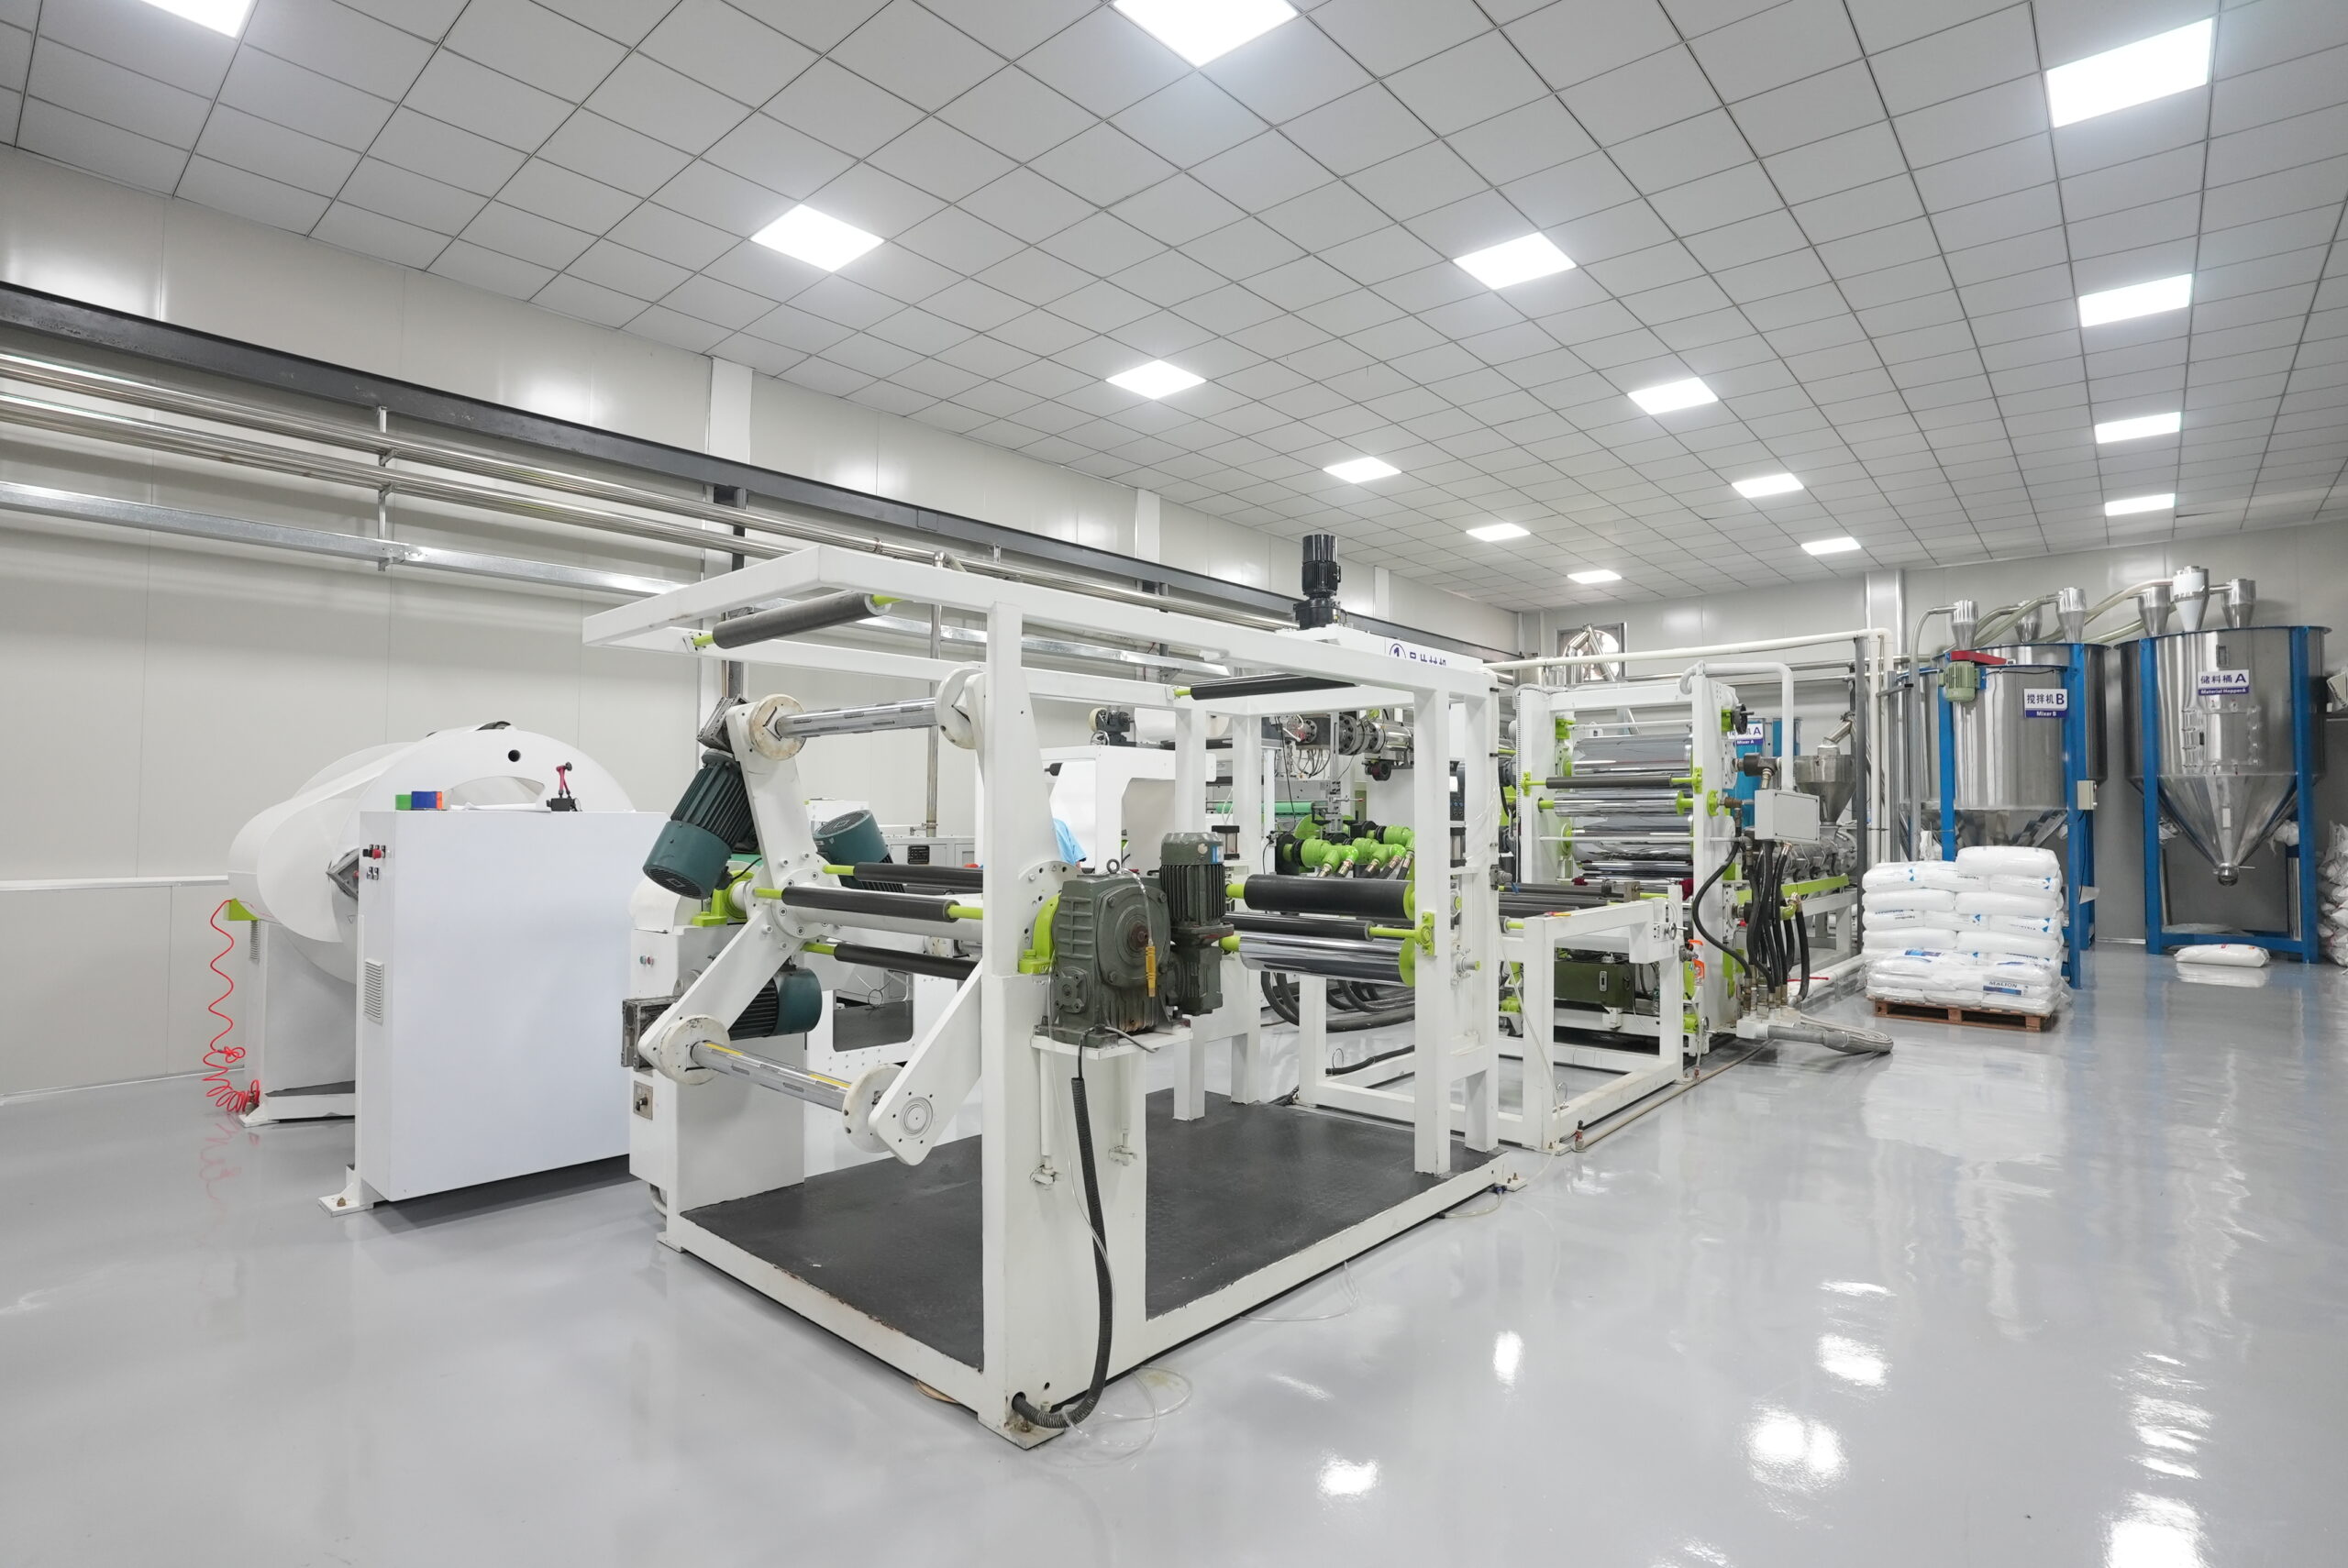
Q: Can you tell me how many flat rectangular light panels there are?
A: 15